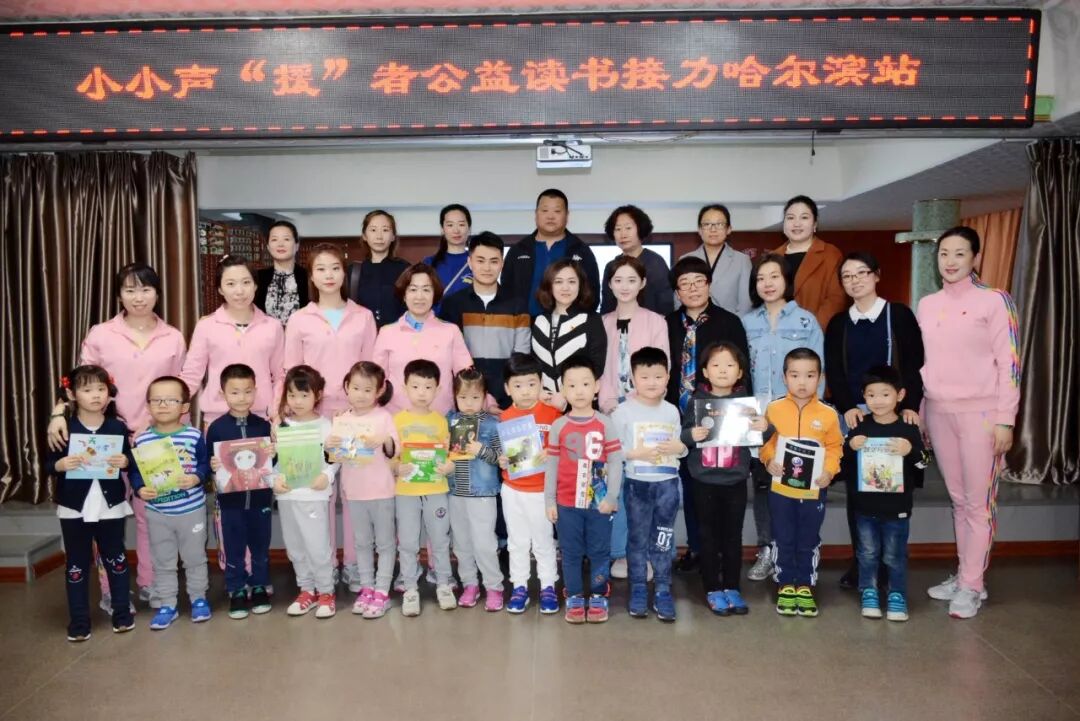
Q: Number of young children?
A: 13